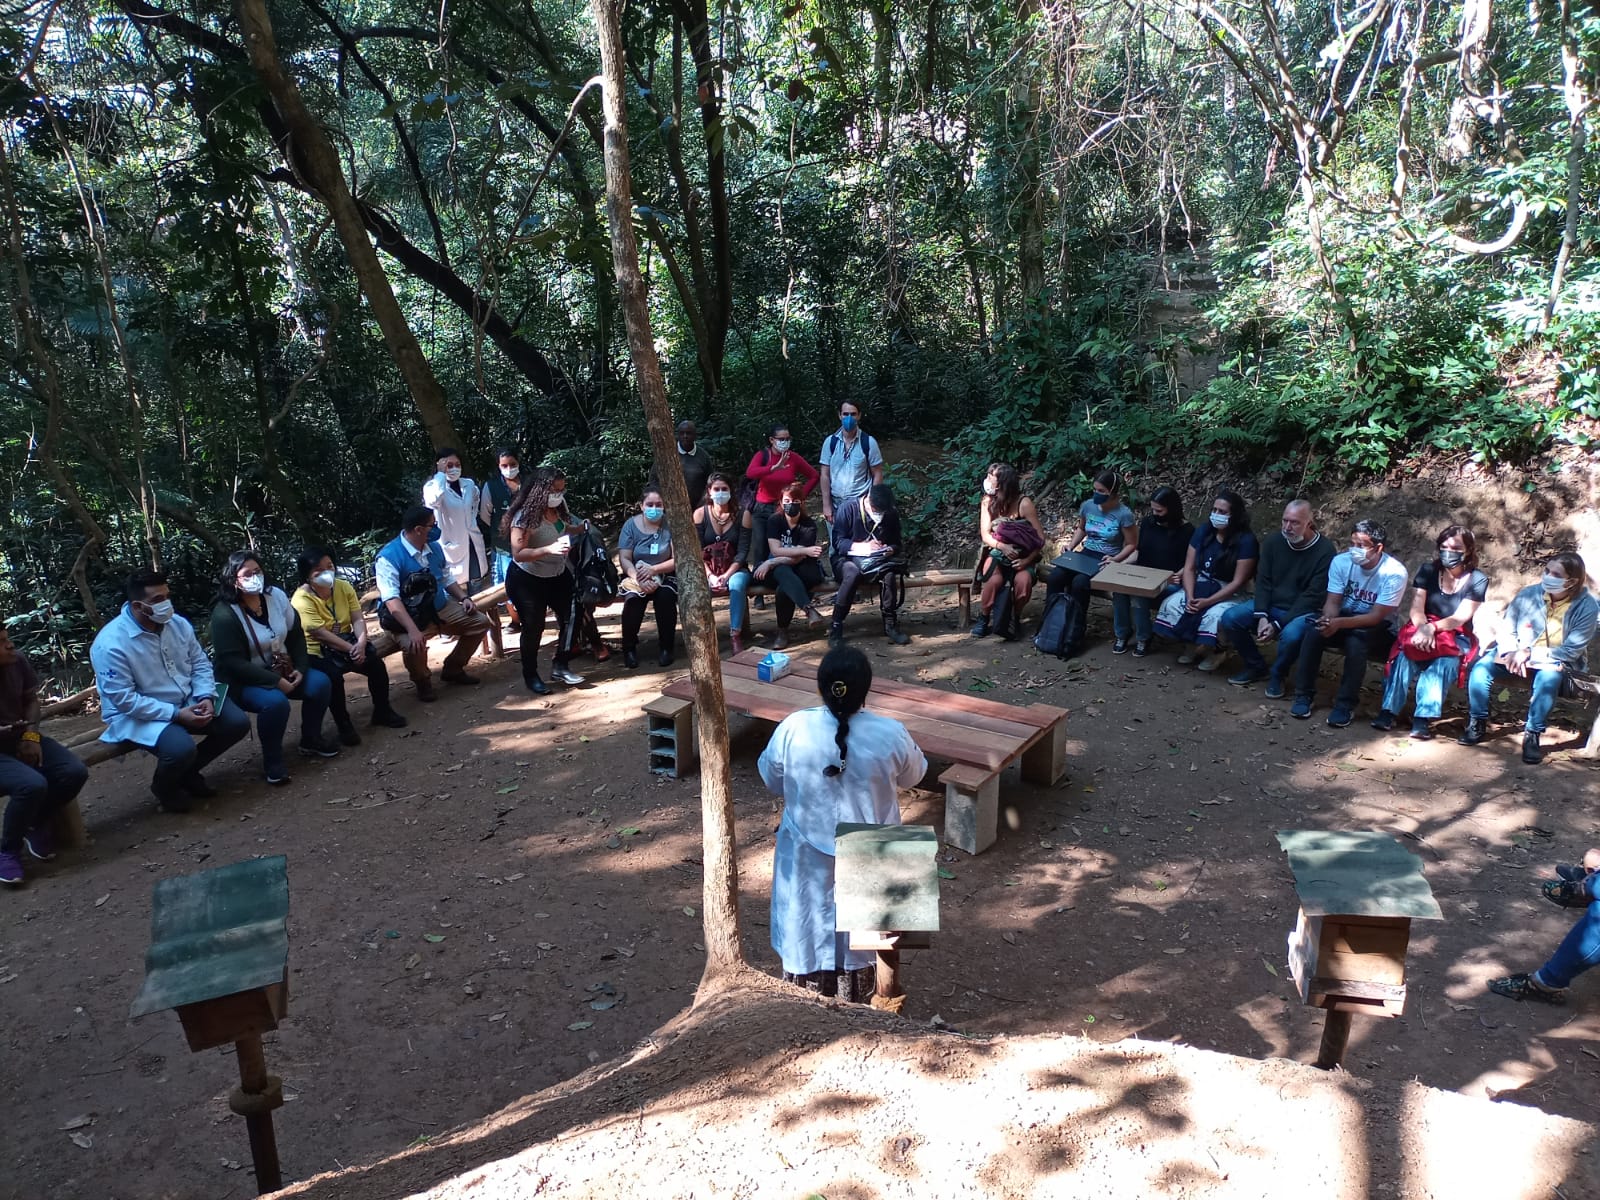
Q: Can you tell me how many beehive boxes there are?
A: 3